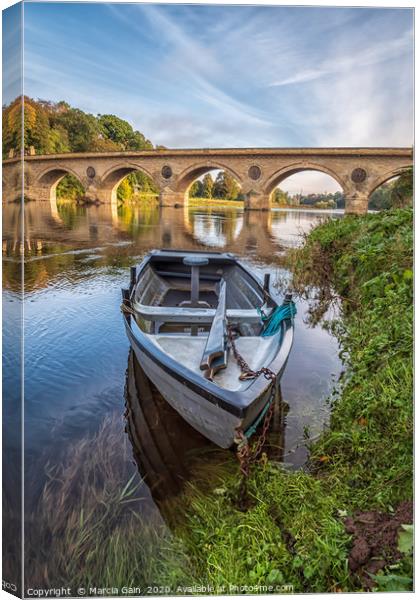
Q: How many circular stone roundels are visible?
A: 4